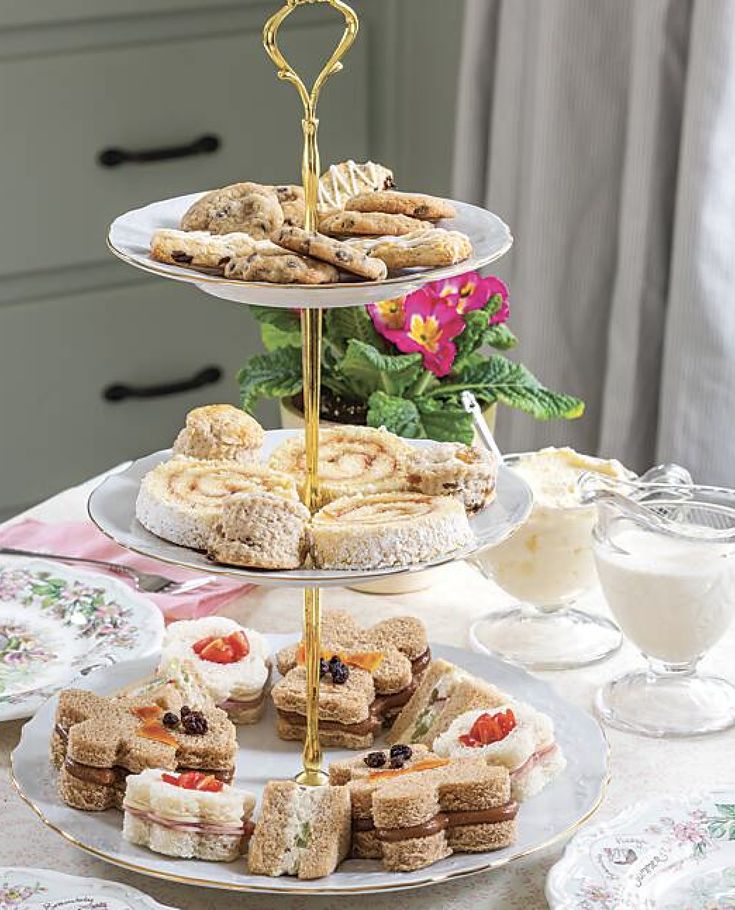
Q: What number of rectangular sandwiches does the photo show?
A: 3